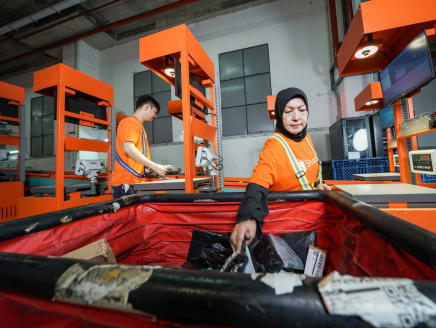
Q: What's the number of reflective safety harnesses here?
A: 2